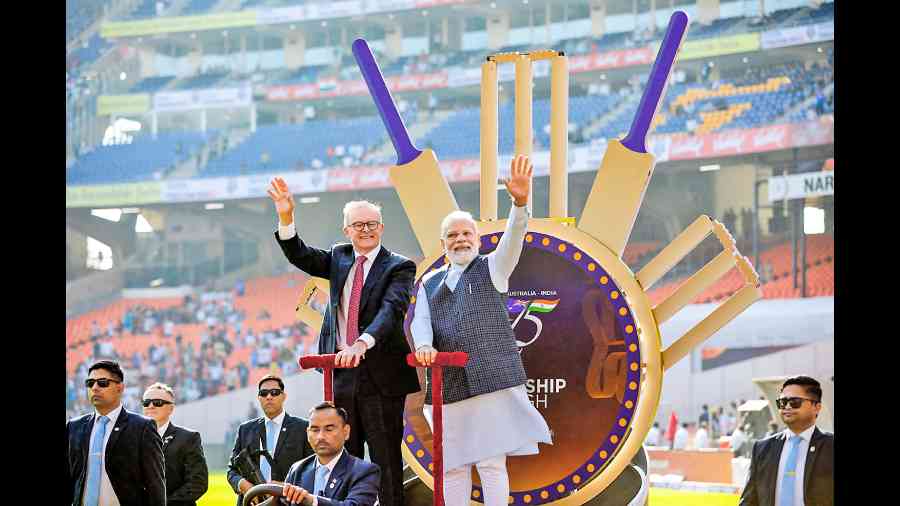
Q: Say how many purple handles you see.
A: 2